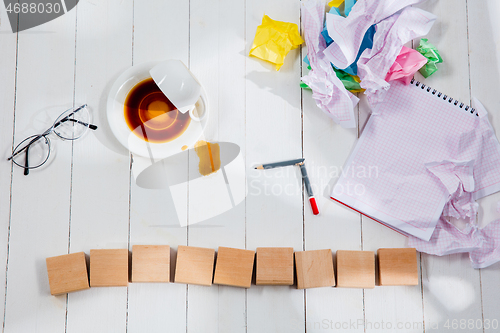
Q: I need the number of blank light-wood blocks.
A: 9